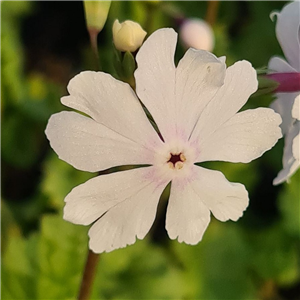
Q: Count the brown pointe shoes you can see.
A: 0